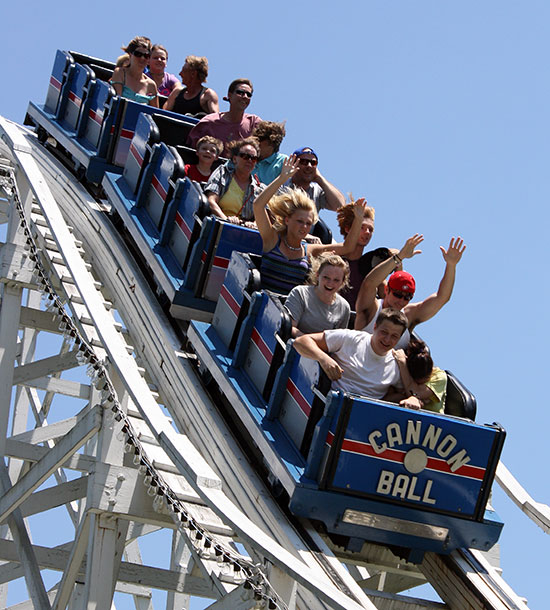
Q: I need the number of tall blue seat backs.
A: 9